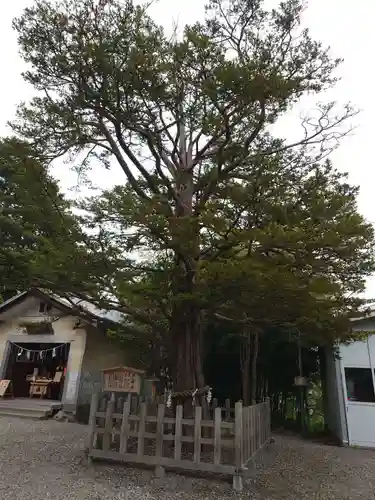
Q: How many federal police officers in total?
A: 0